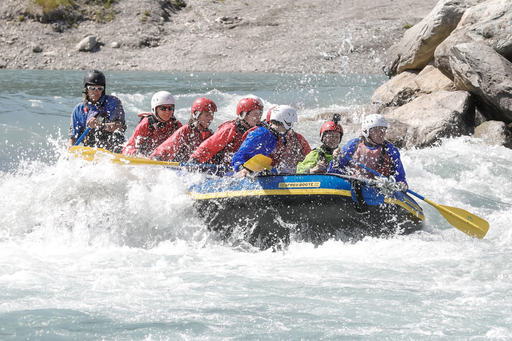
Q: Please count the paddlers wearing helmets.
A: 7